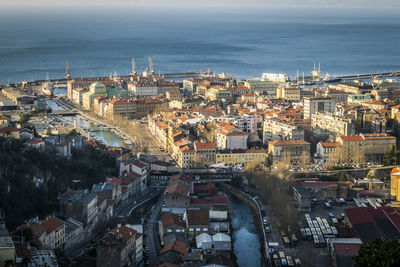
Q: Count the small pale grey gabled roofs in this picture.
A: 2